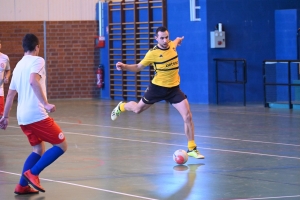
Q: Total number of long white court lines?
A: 3